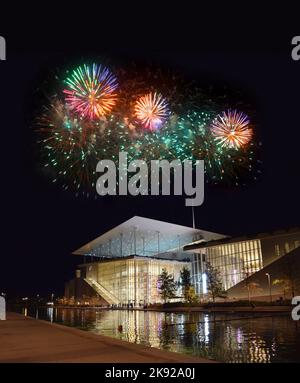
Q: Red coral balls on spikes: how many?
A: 0